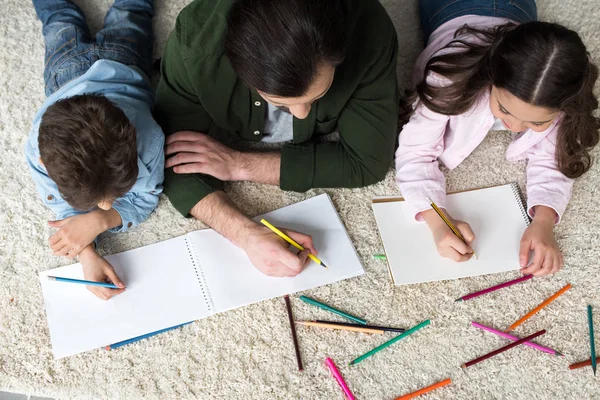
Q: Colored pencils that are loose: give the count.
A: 15